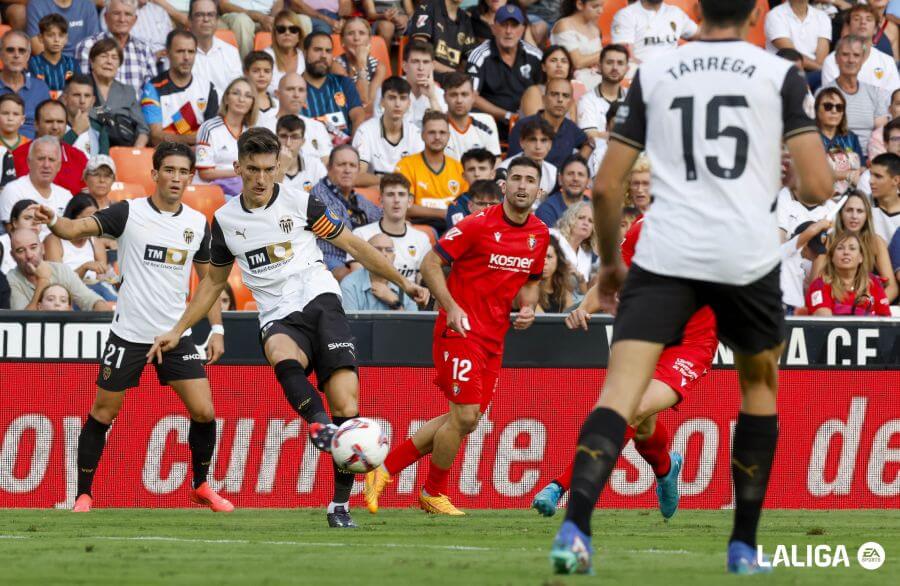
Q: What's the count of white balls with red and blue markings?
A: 1